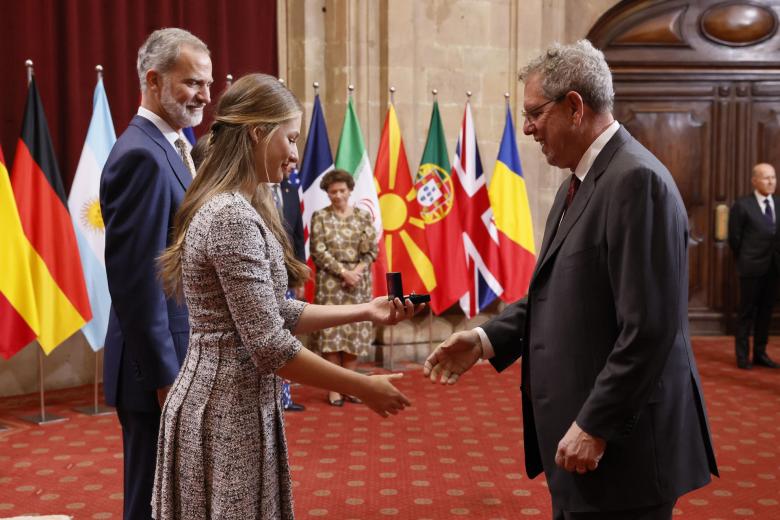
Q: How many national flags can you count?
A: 11